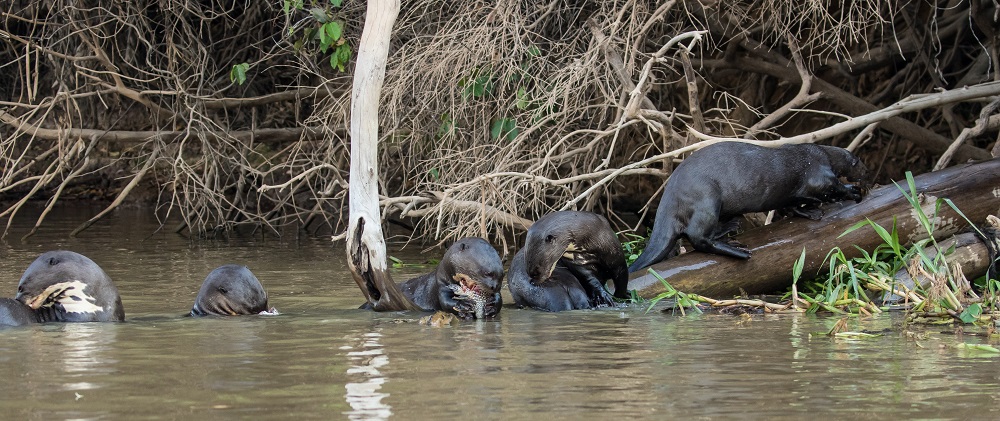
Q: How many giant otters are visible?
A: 5